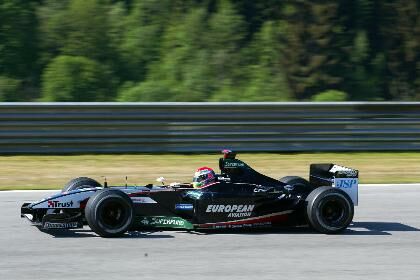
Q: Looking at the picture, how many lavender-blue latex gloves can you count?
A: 0